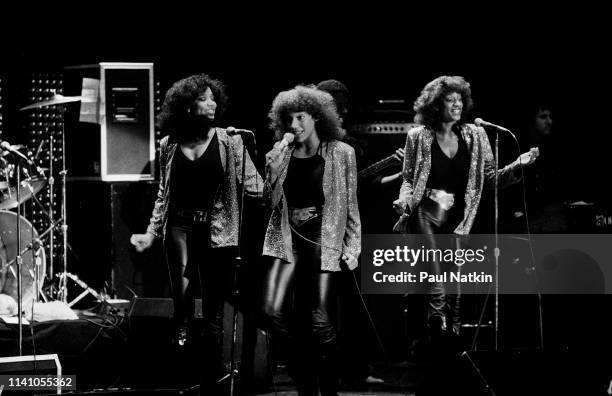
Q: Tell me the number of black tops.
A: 3